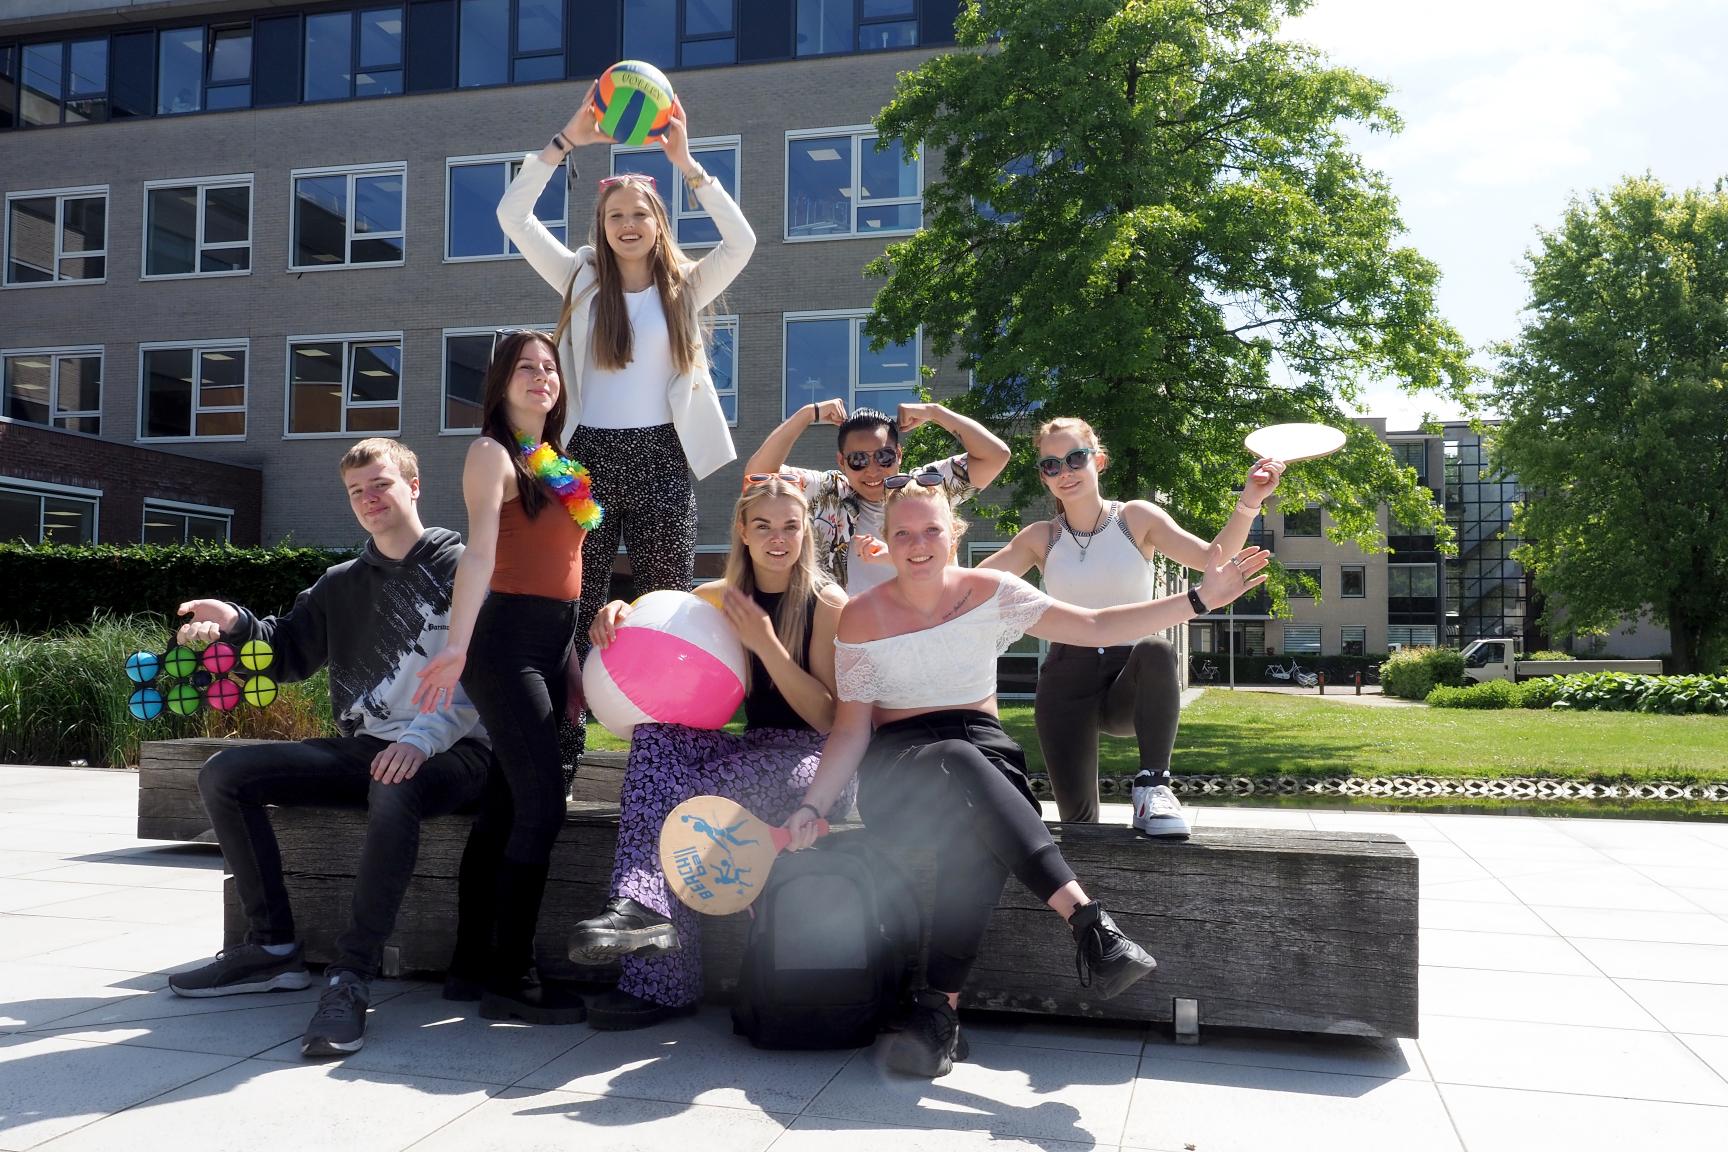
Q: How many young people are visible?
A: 7